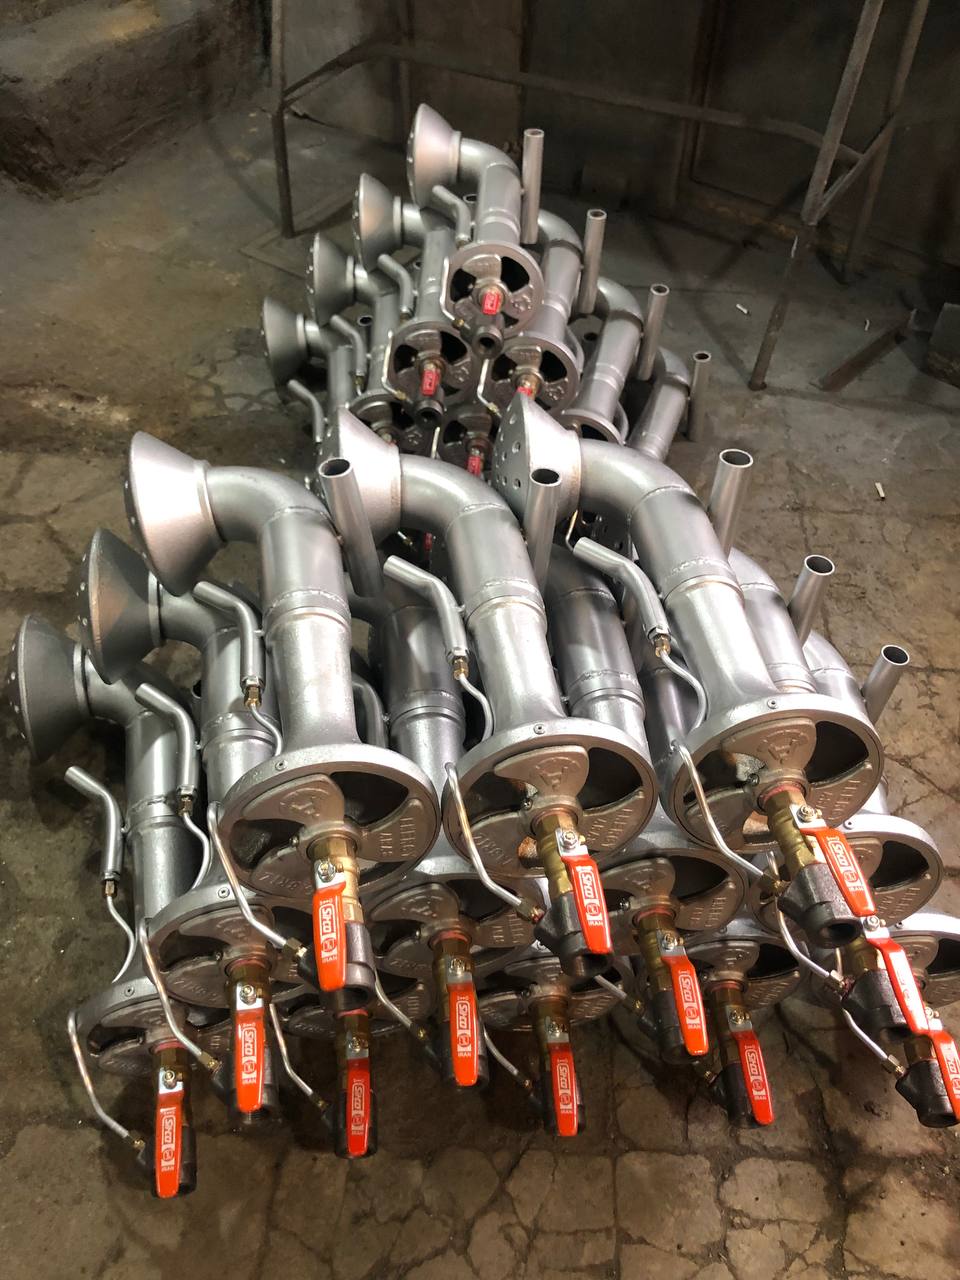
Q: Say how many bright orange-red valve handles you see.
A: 12